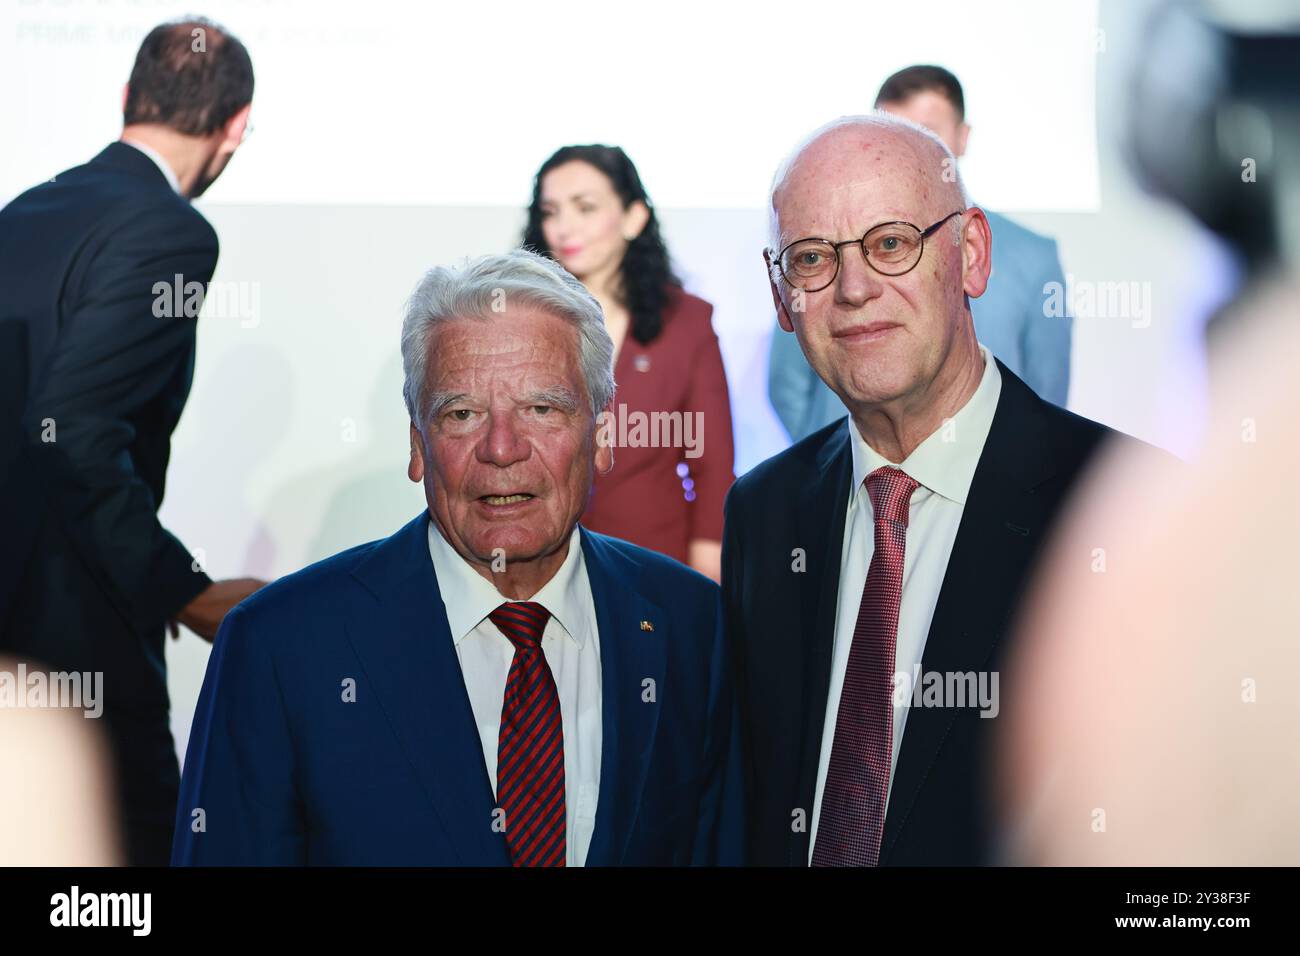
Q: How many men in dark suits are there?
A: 3